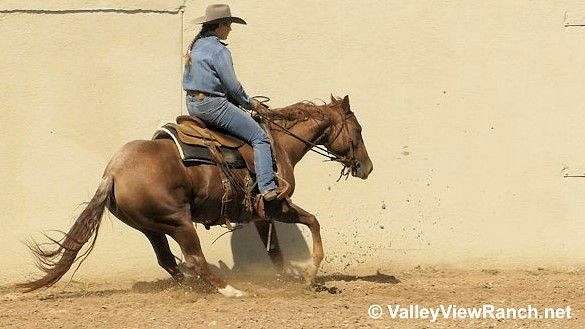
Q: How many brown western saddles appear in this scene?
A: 1